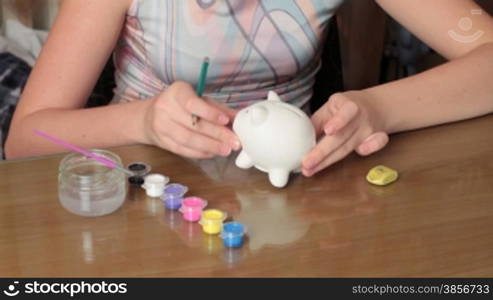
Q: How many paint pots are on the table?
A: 6